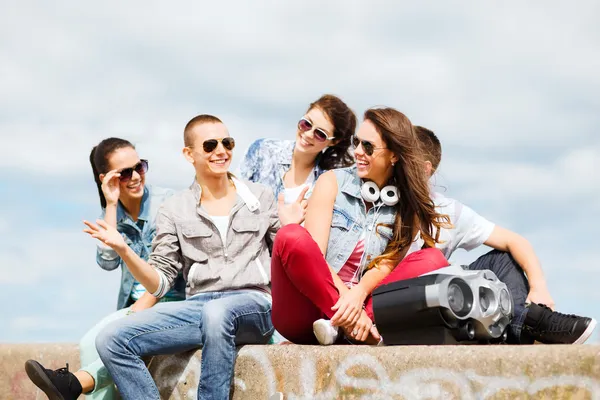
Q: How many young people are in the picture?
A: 5